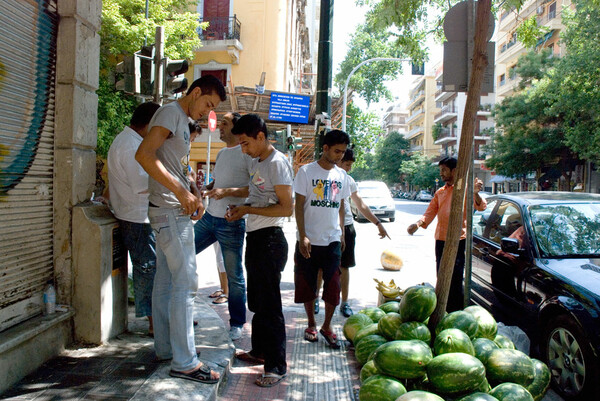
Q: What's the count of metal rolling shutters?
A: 1